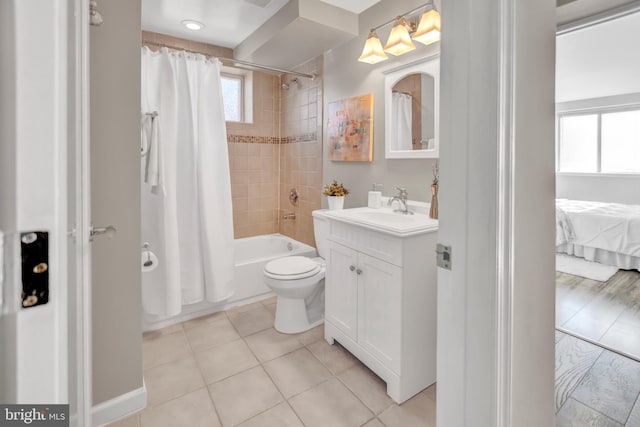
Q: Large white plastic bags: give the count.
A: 0